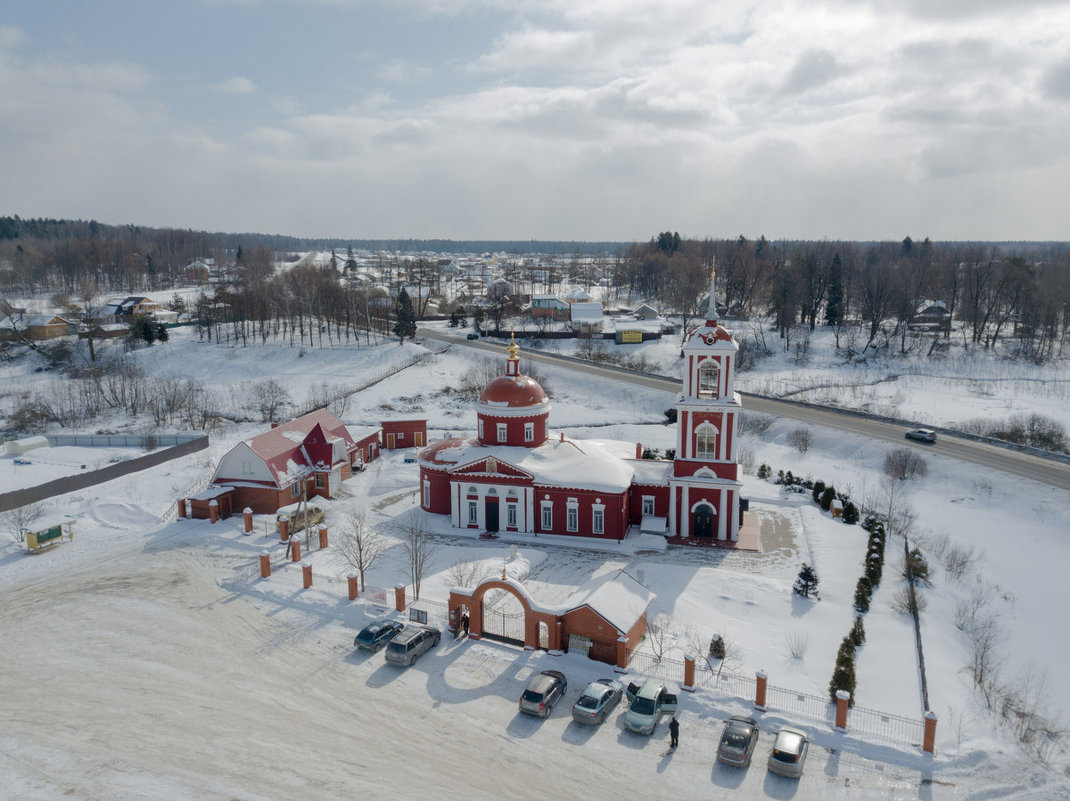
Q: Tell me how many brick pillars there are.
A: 15